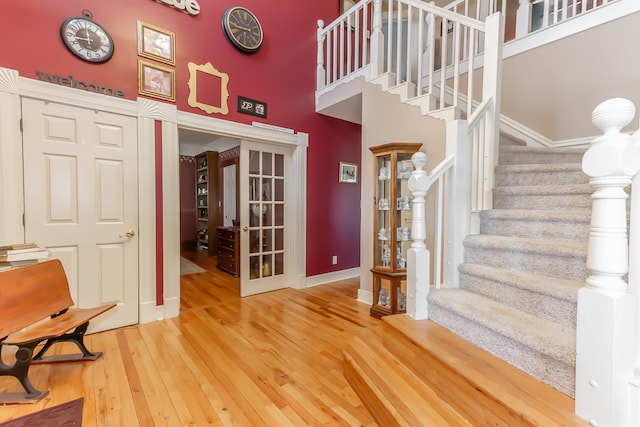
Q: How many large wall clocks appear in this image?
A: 2